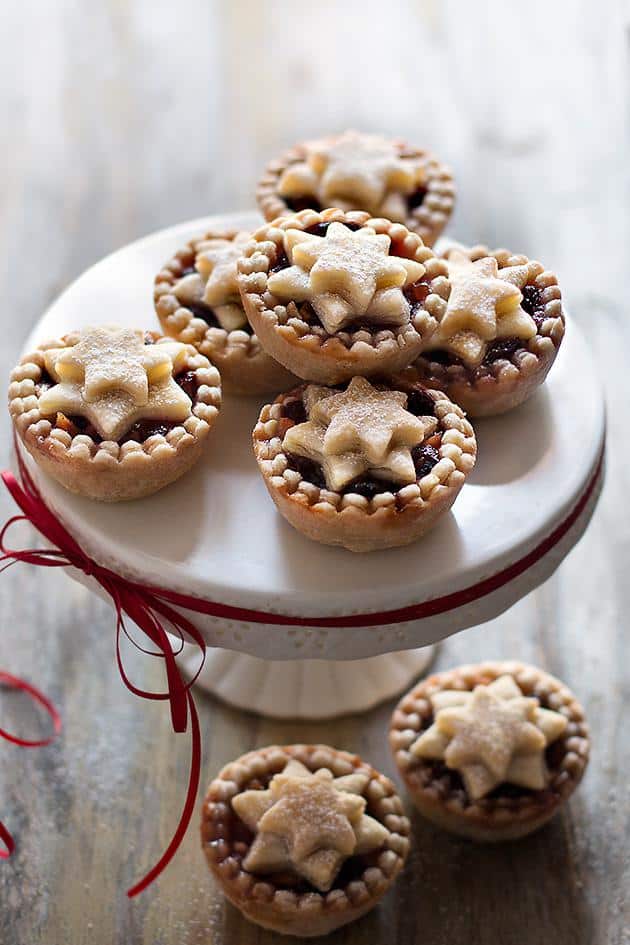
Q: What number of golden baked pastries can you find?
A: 8